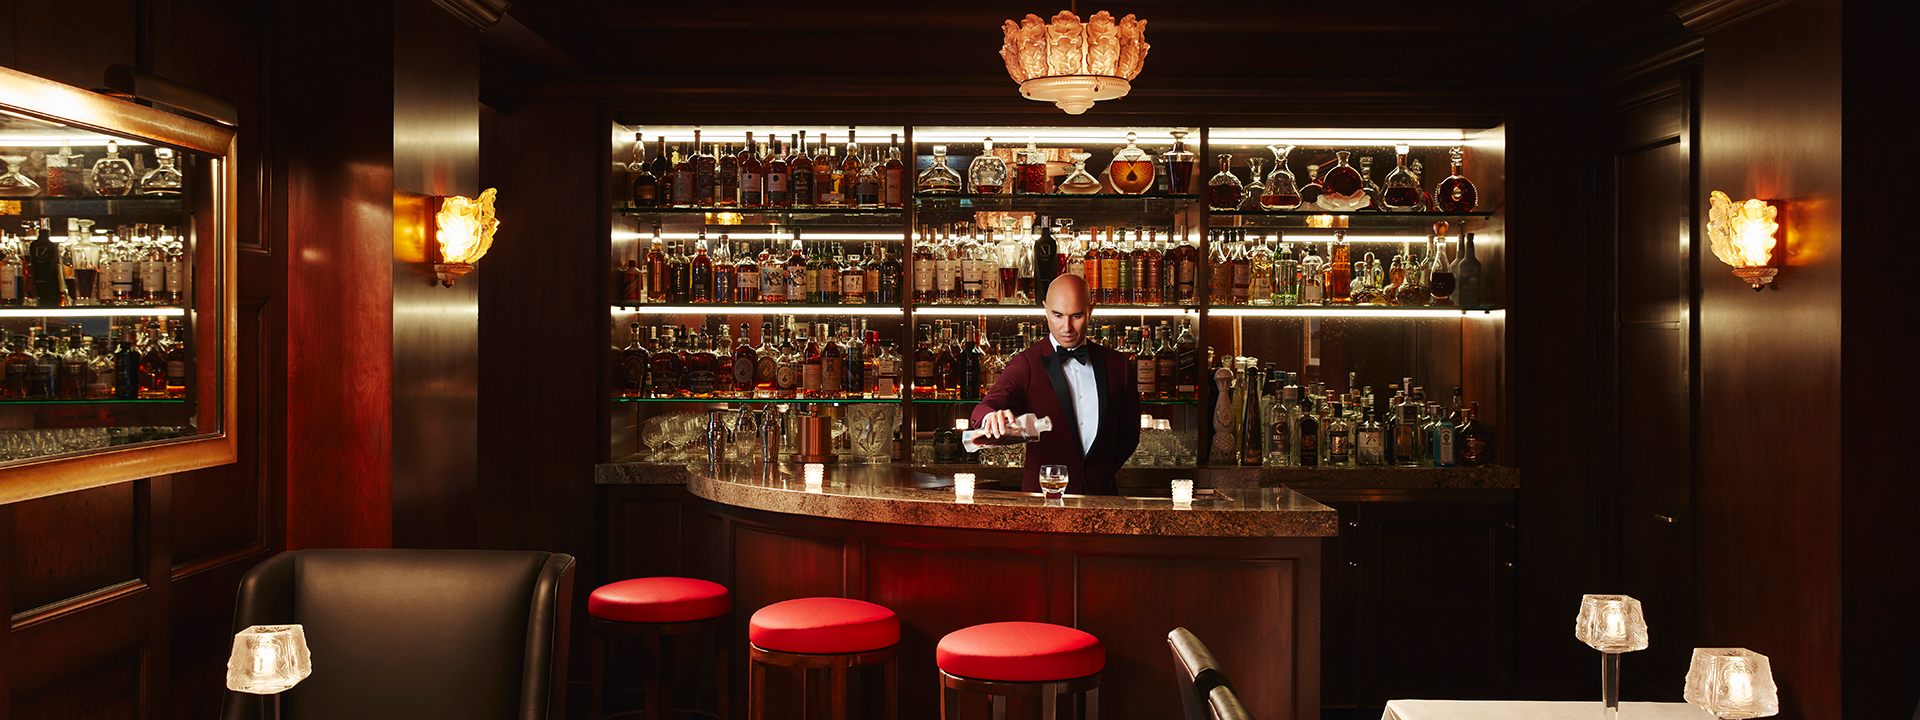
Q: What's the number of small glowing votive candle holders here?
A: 3